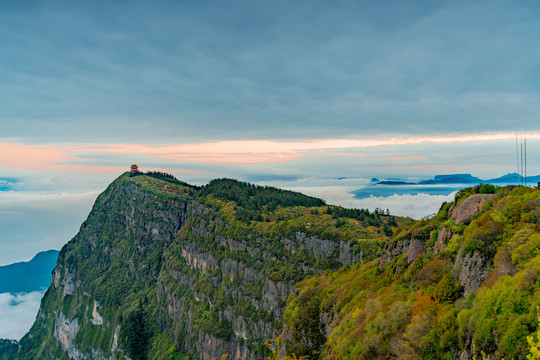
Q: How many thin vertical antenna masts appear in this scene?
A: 3